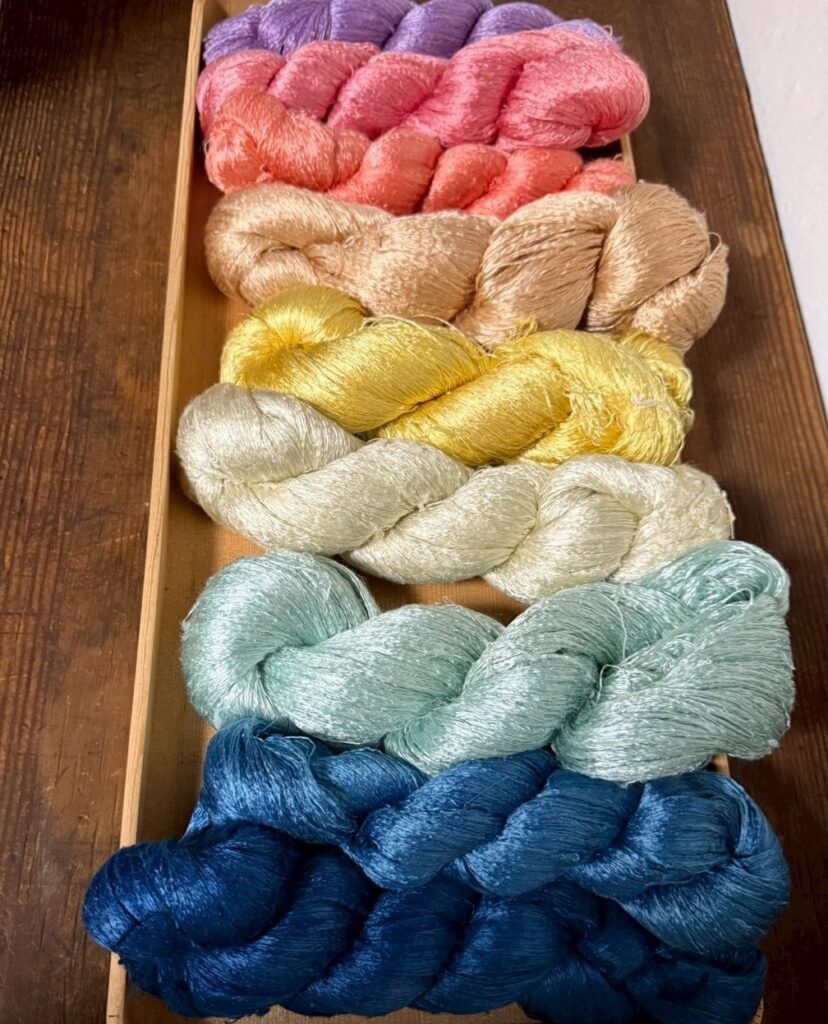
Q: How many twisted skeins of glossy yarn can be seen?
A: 9